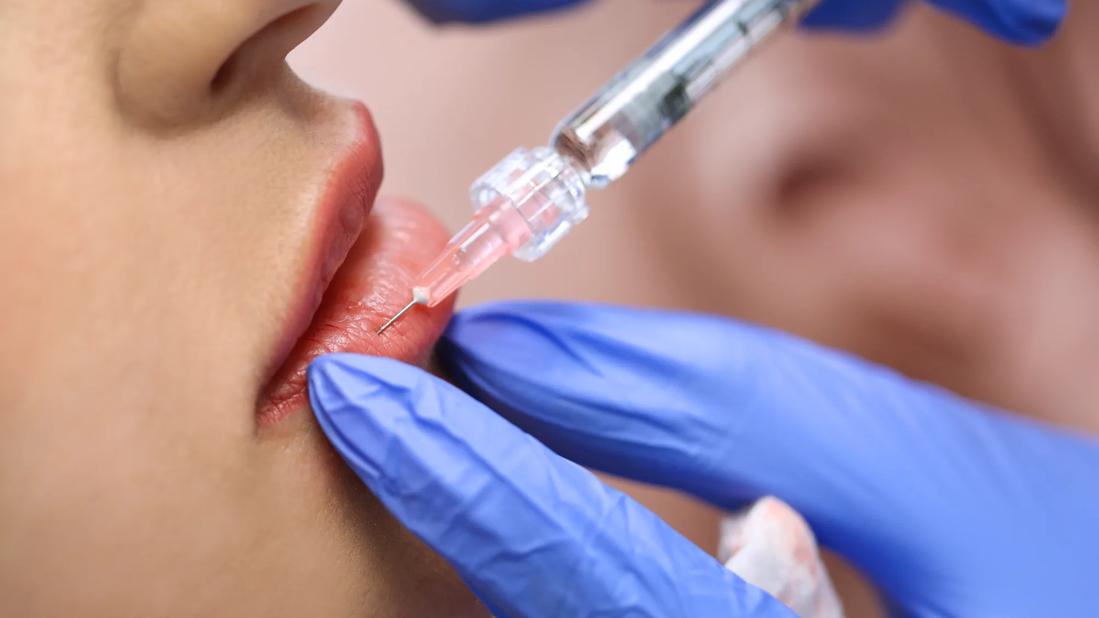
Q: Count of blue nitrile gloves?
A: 2